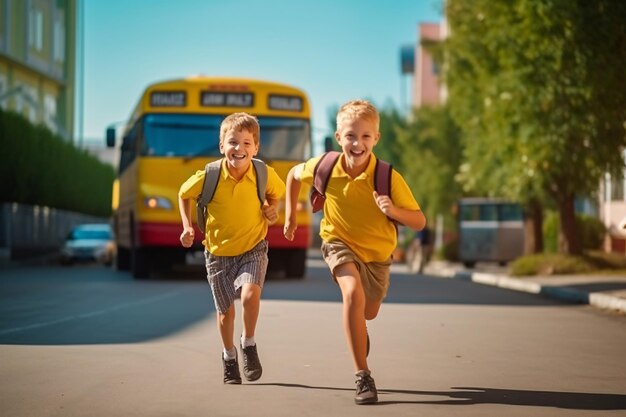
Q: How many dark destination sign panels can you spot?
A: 3